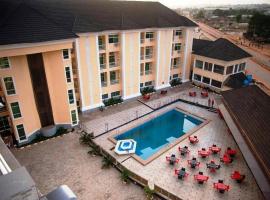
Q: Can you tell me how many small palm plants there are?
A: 5